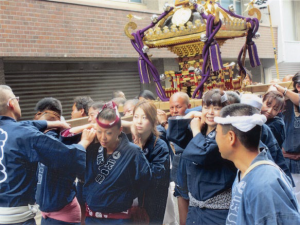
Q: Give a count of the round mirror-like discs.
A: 1